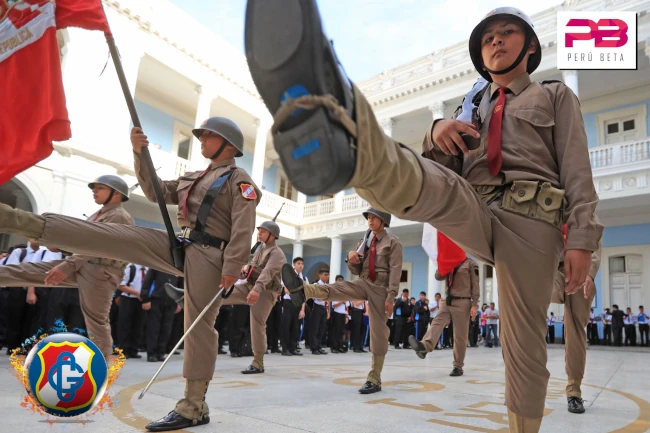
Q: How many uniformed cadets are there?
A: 7